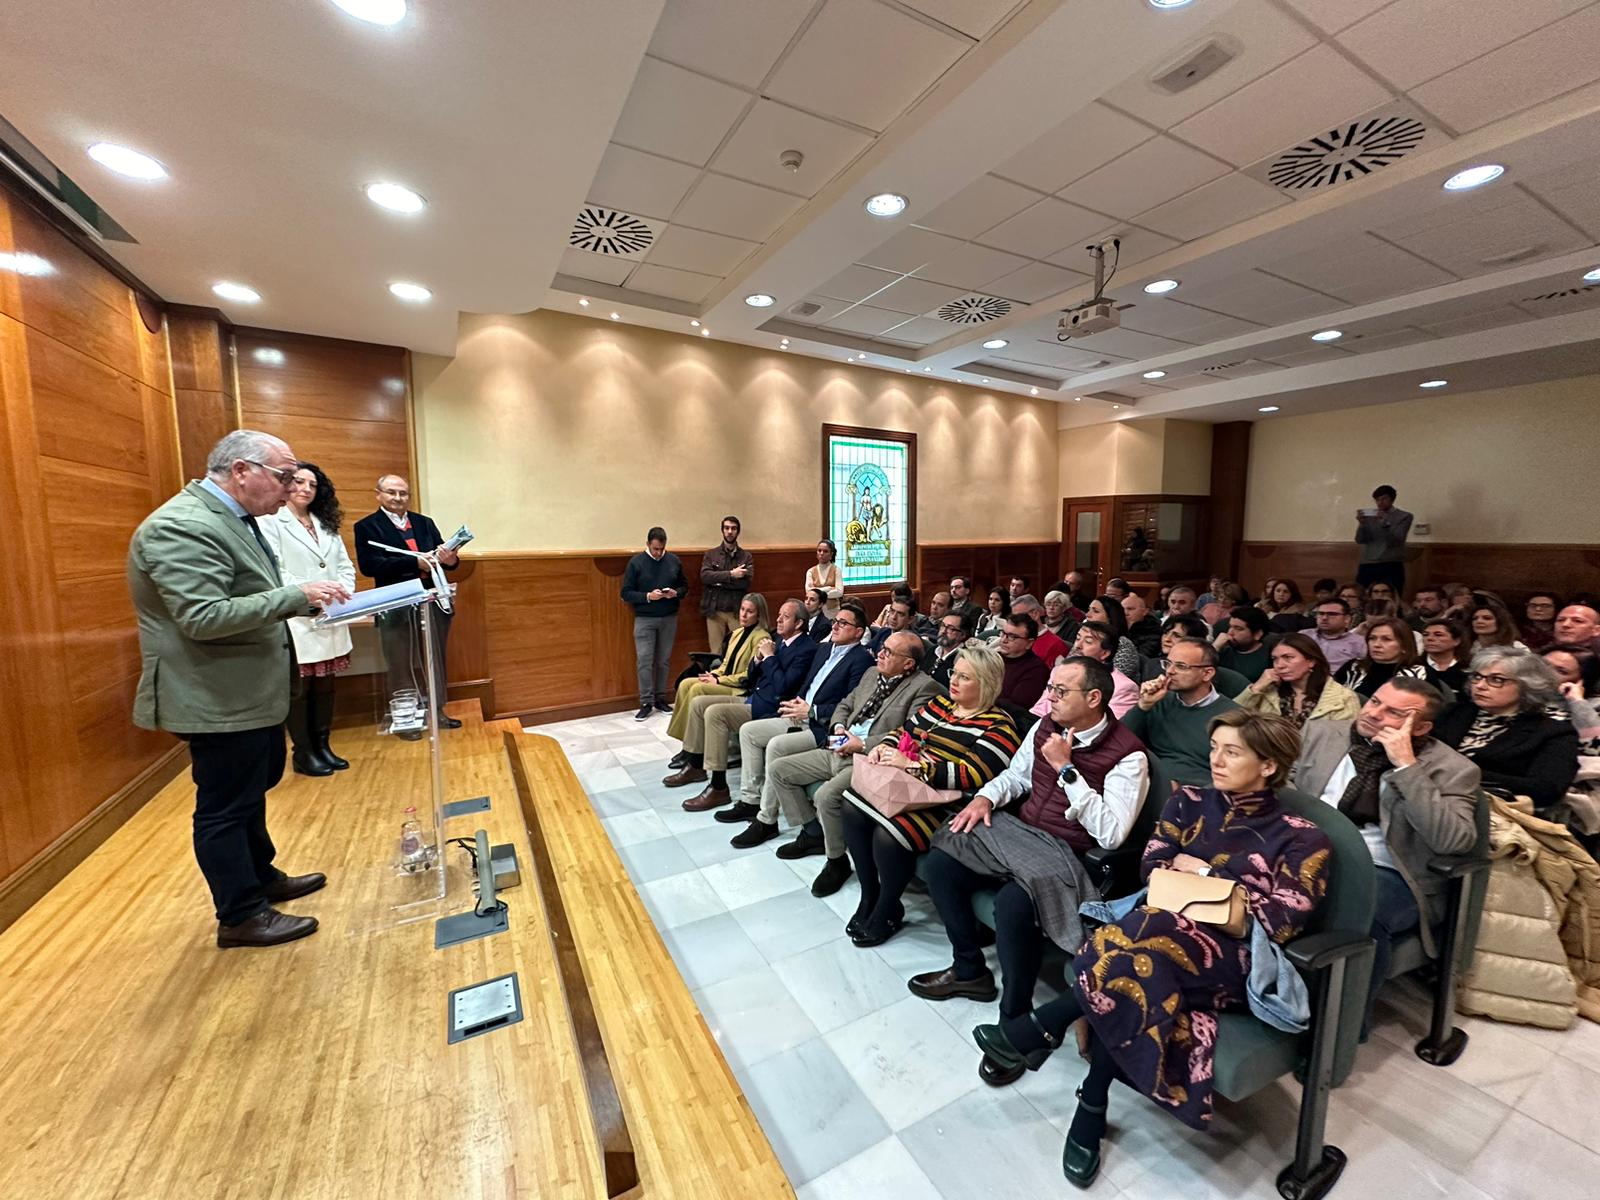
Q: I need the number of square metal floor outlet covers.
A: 3